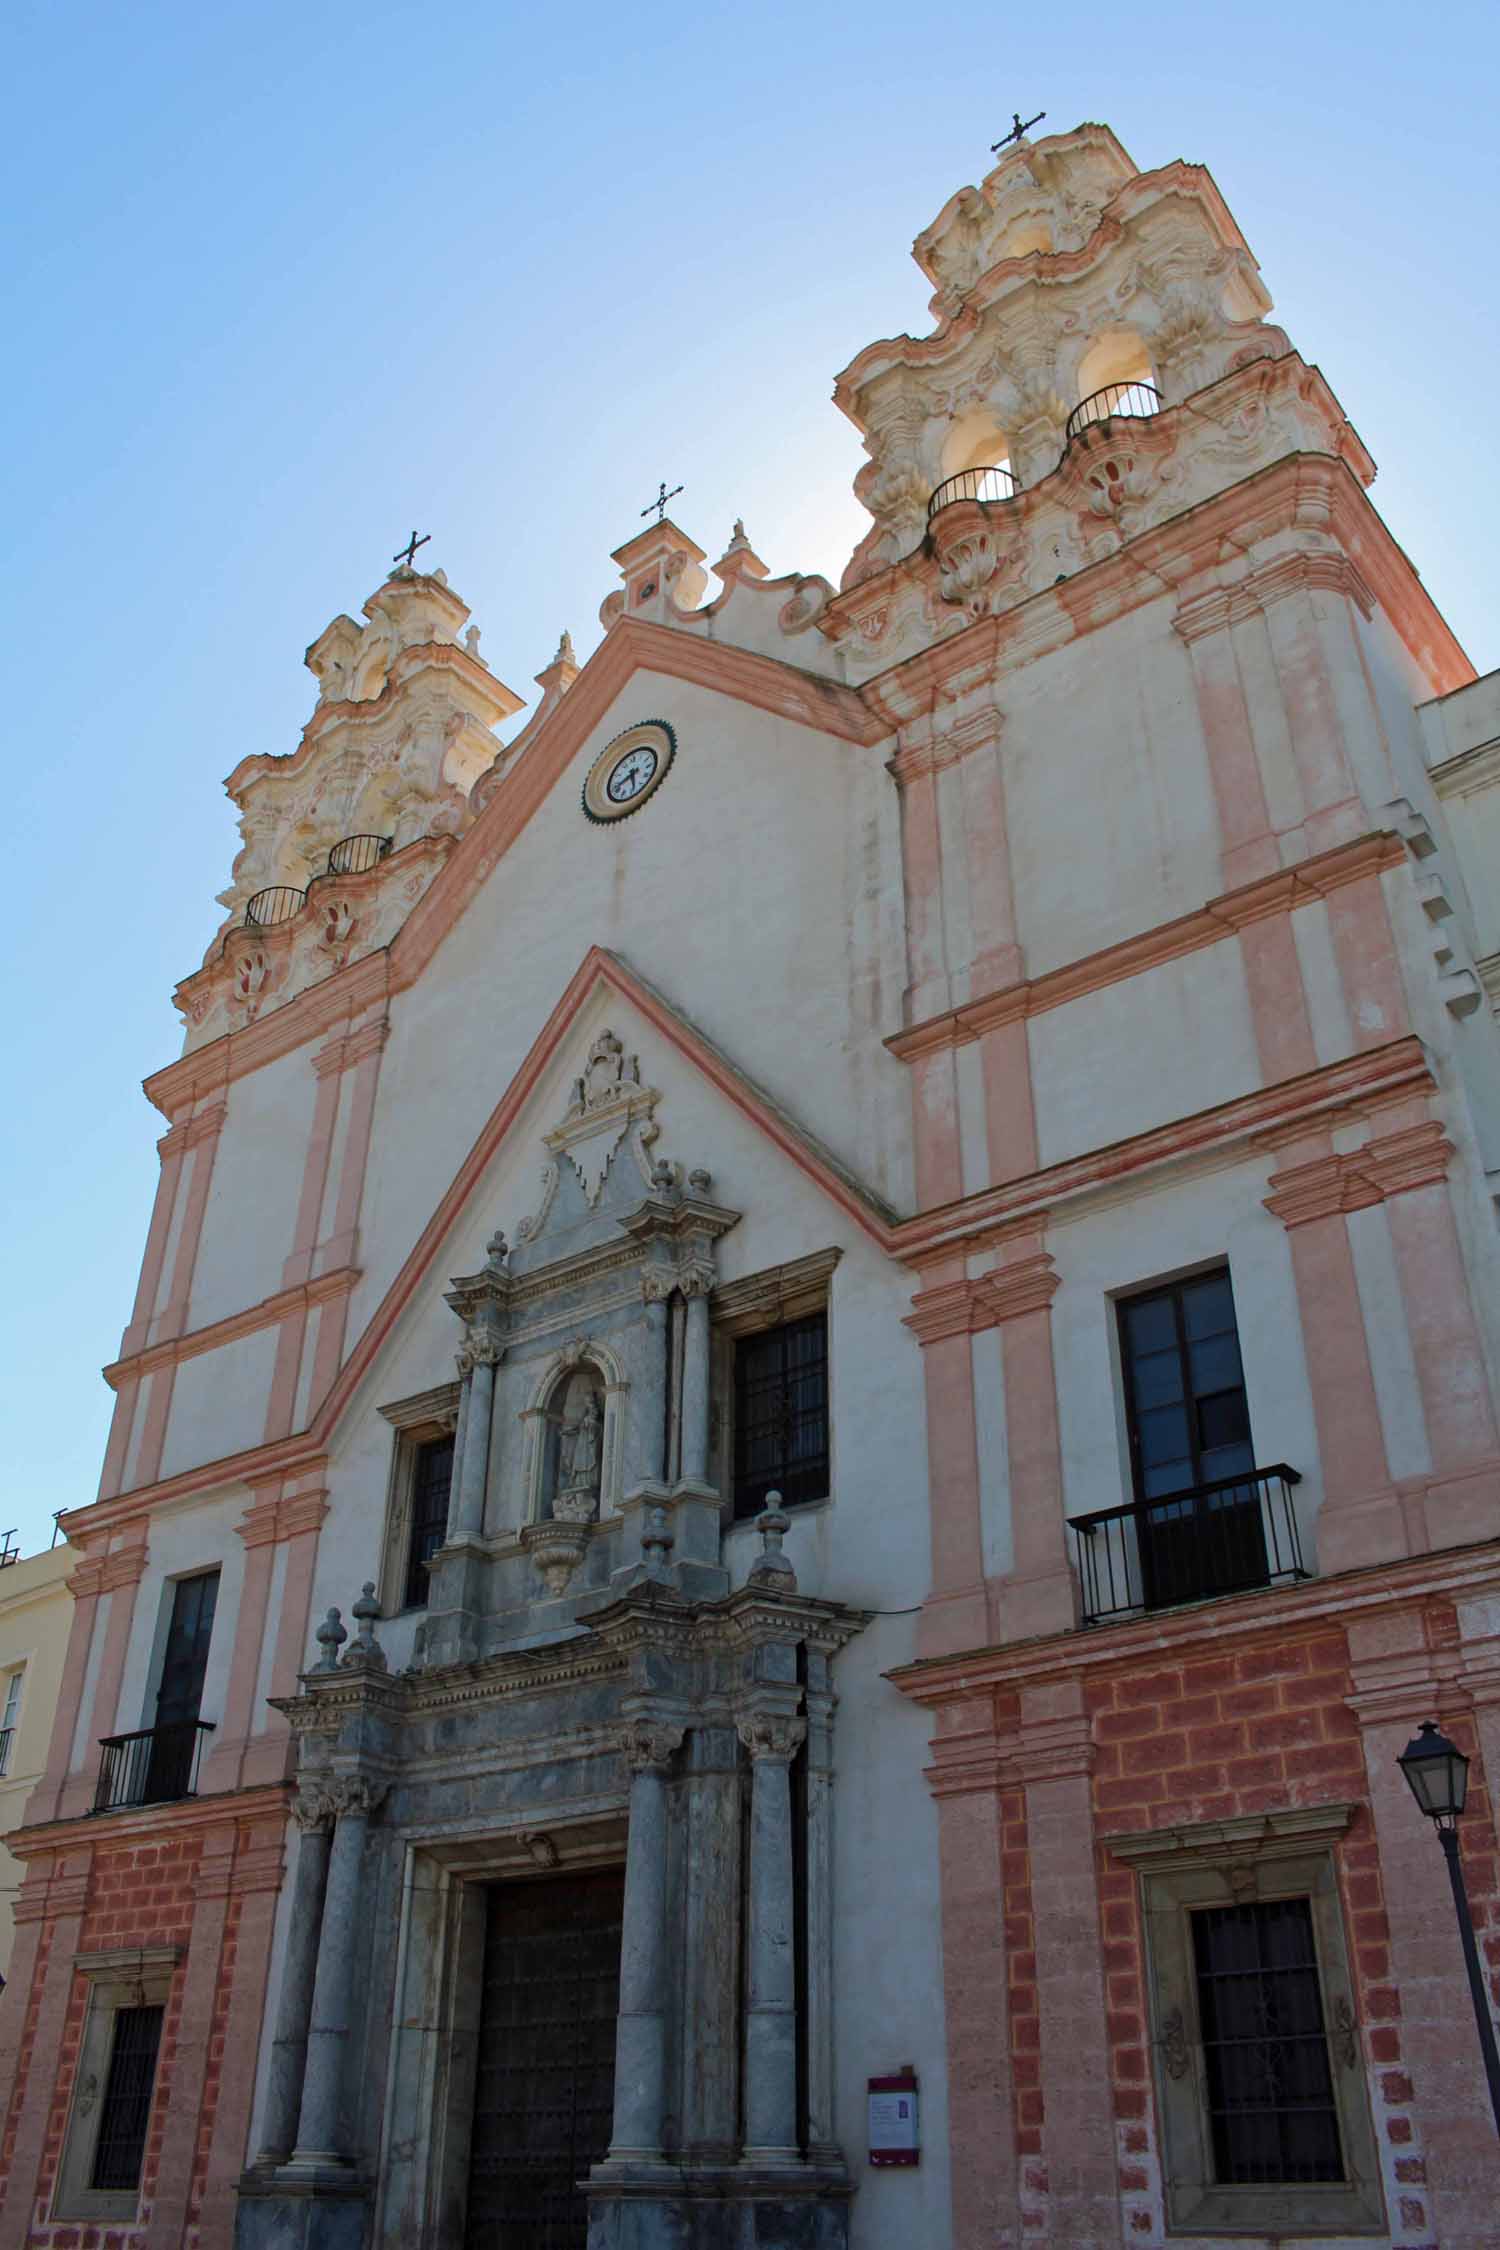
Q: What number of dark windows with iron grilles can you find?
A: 4